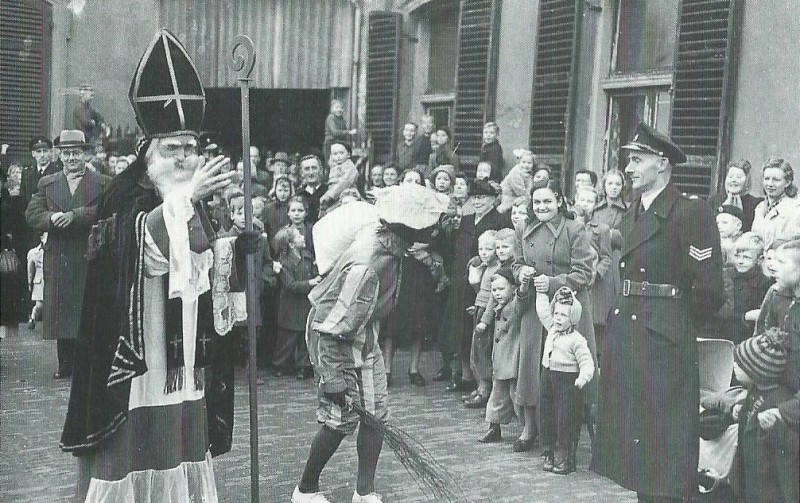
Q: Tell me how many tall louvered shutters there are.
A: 5